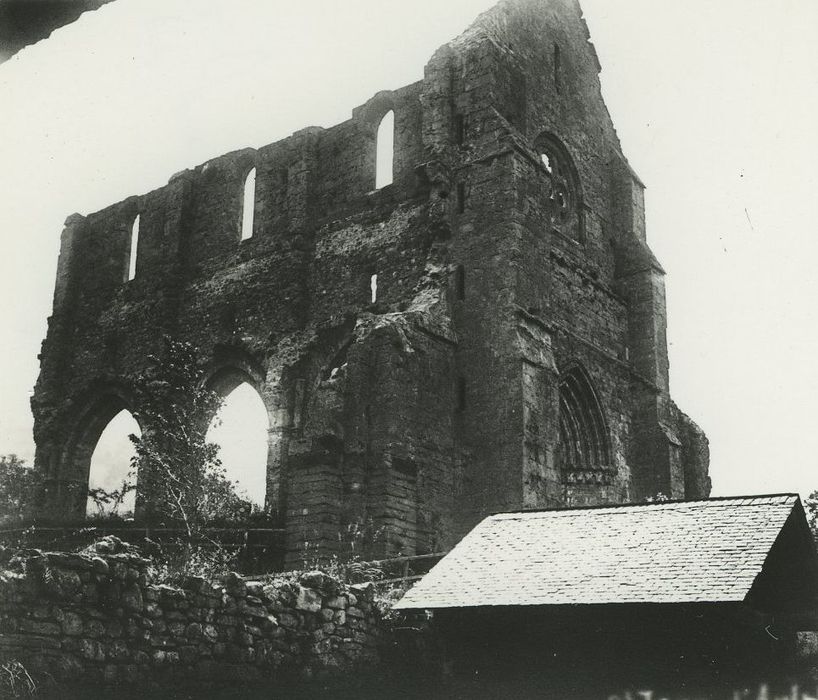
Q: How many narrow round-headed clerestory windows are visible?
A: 3